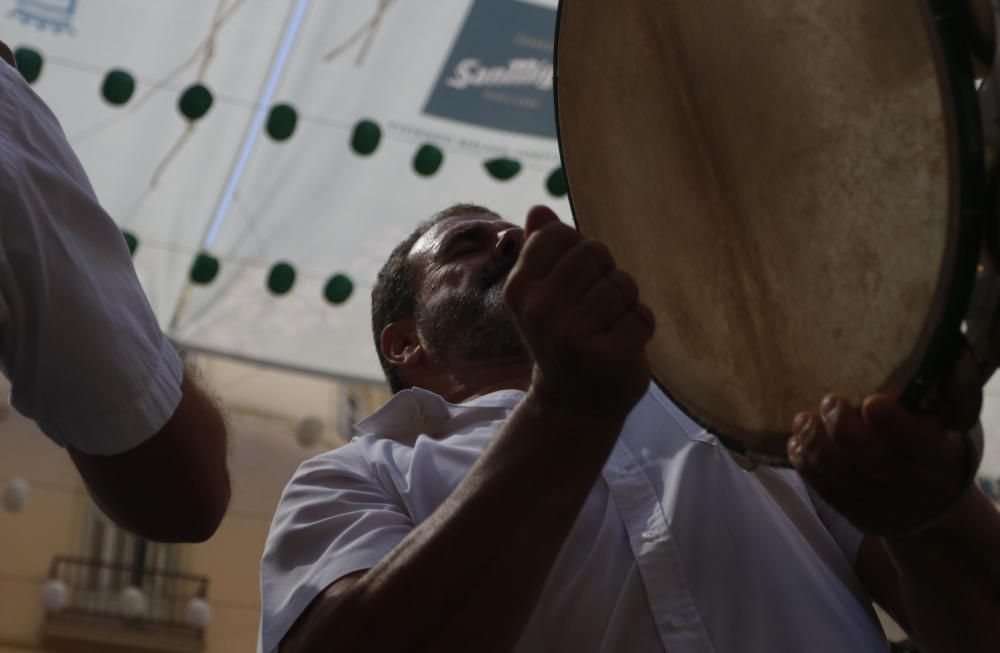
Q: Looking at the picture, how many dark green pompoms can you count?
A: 12